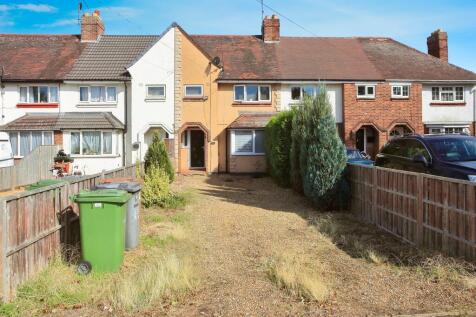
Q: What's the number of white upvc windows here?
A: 13